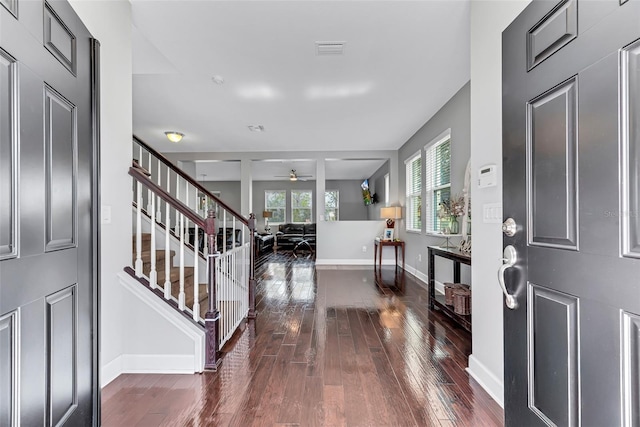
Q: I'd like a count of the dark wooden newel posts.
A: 2